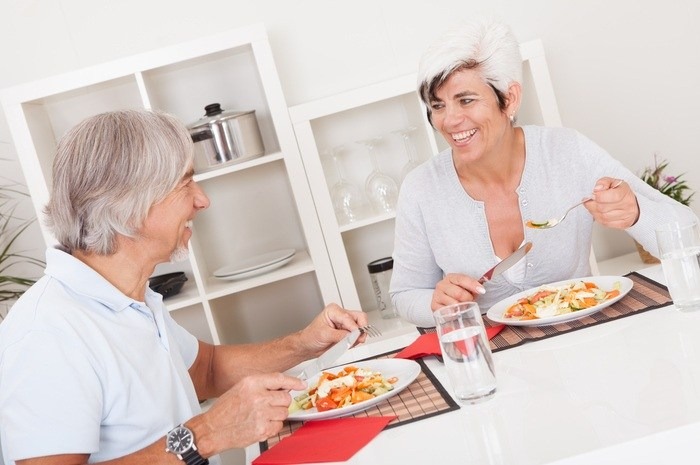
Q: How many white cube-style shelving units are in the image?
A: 2